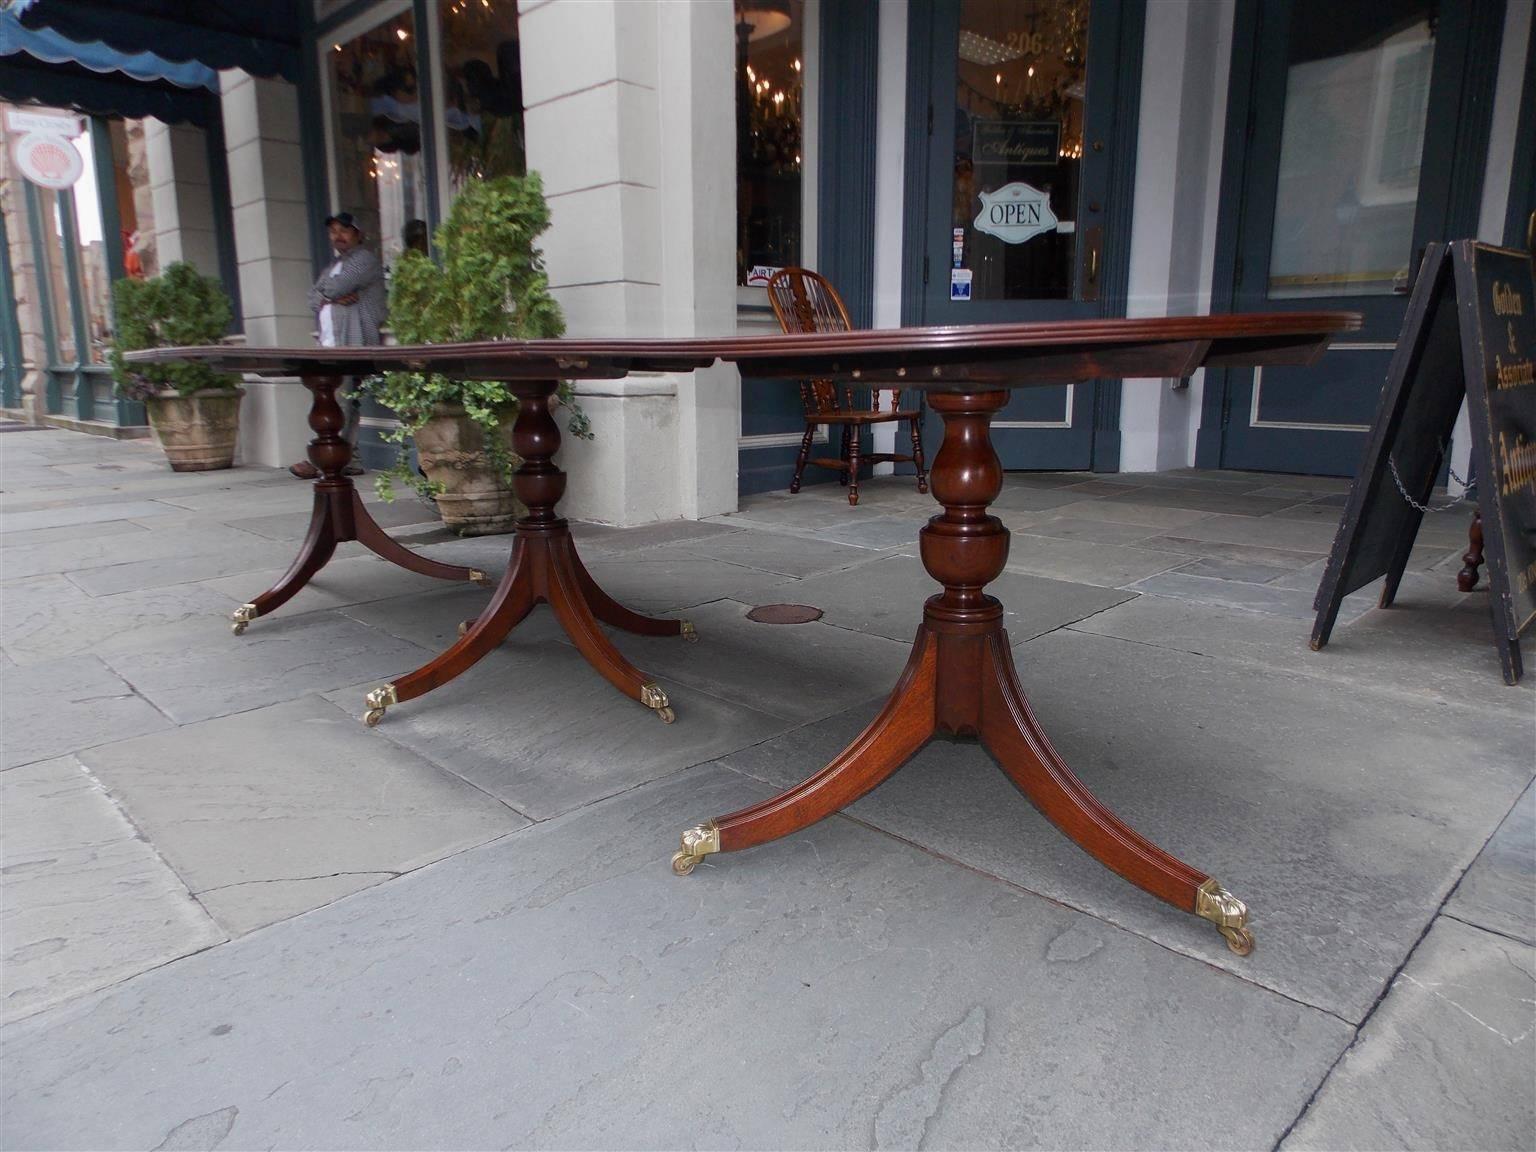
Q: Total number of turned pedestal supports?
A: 3